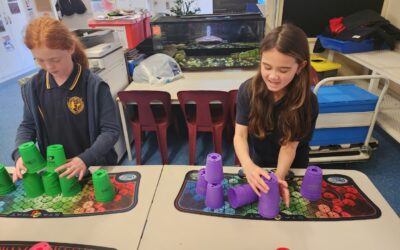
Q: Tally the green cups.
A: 7